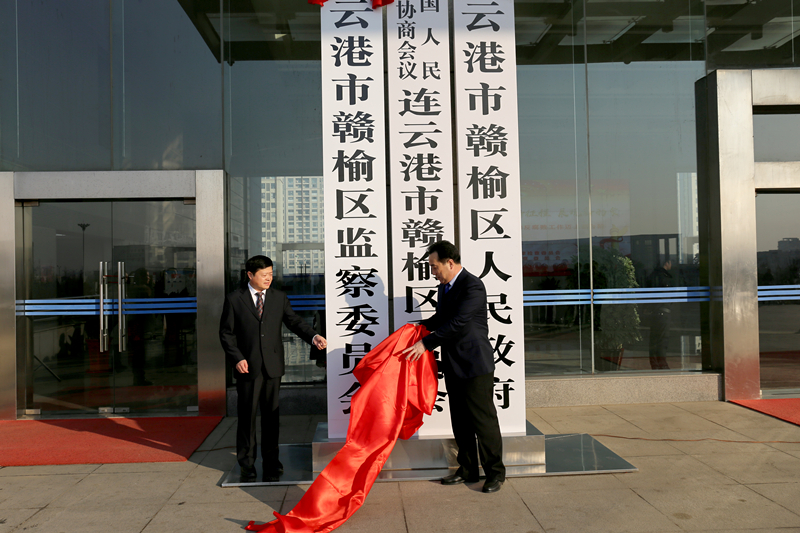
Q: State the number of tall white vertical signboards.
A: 3